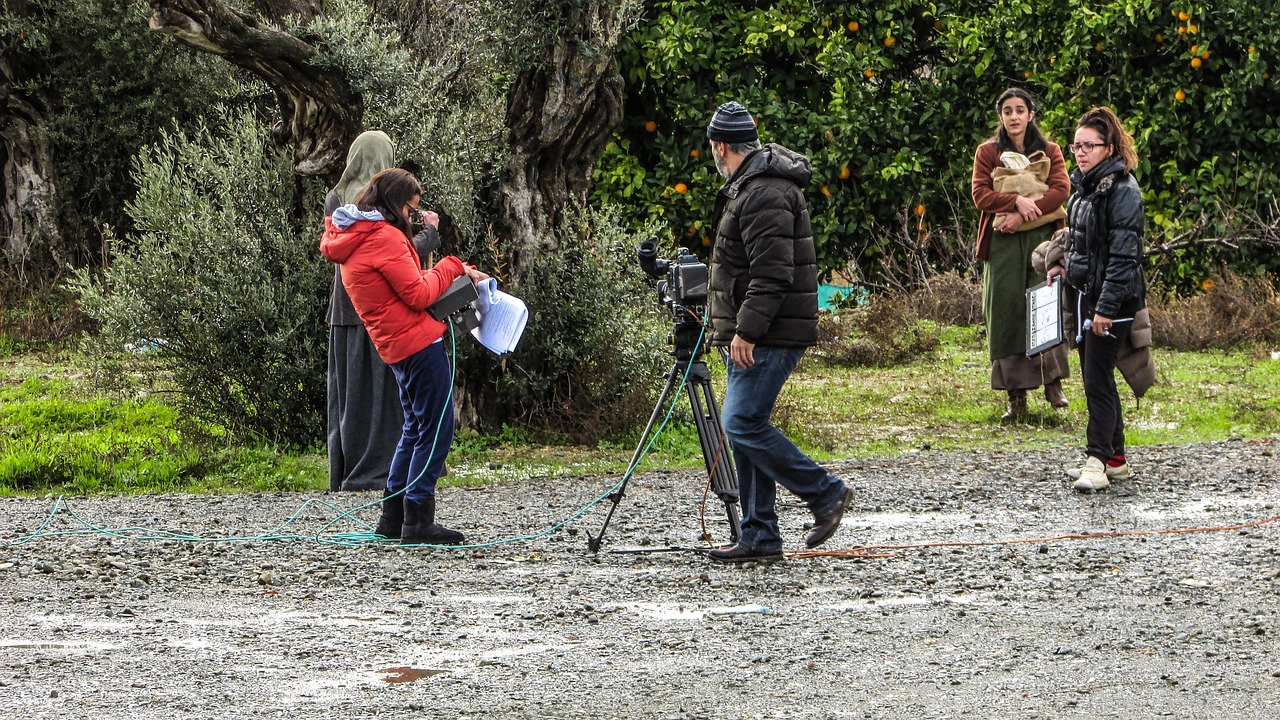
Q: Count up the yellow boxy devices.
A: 0